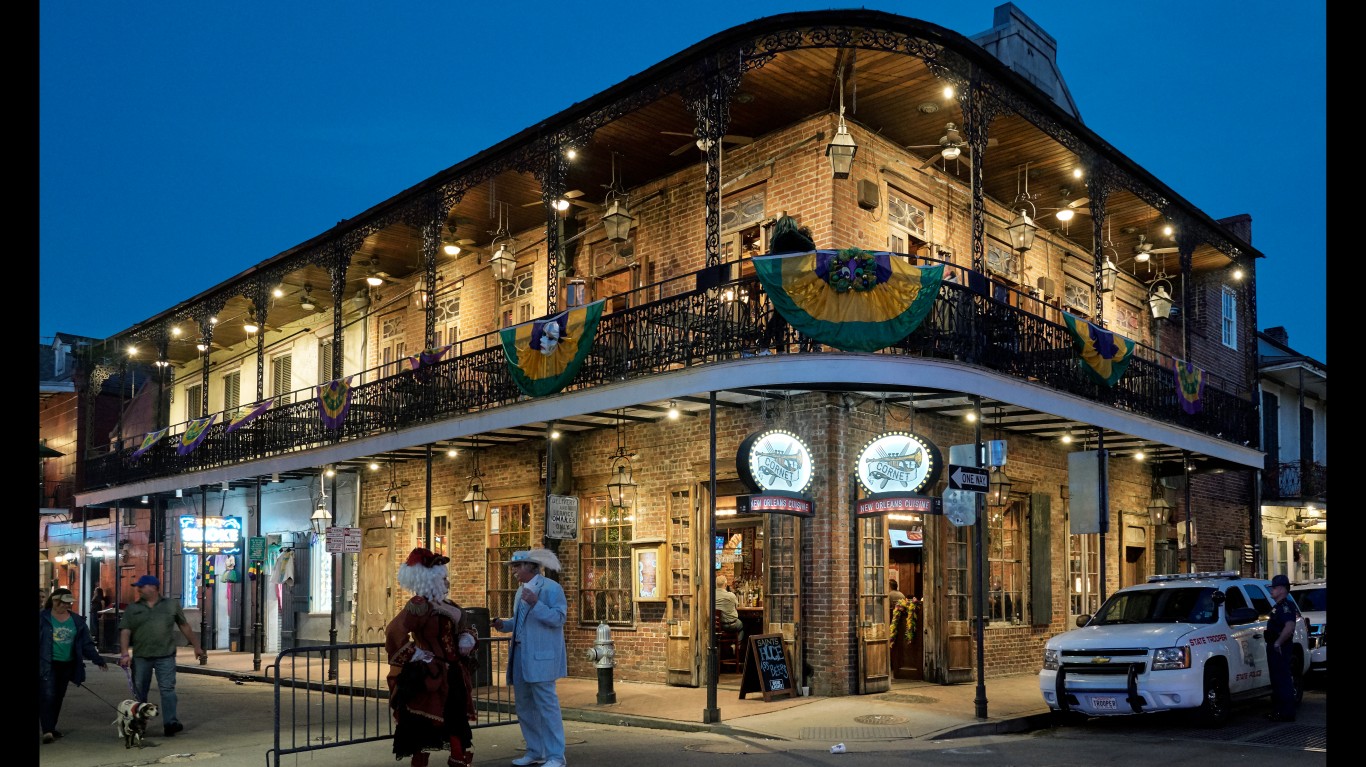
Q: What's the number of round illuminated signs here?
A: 2